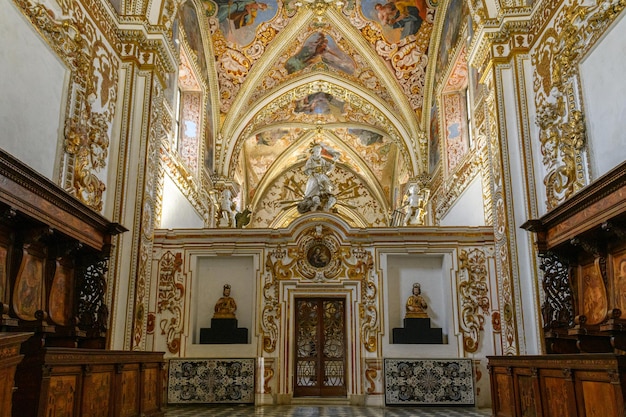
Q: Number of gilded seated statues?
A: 2